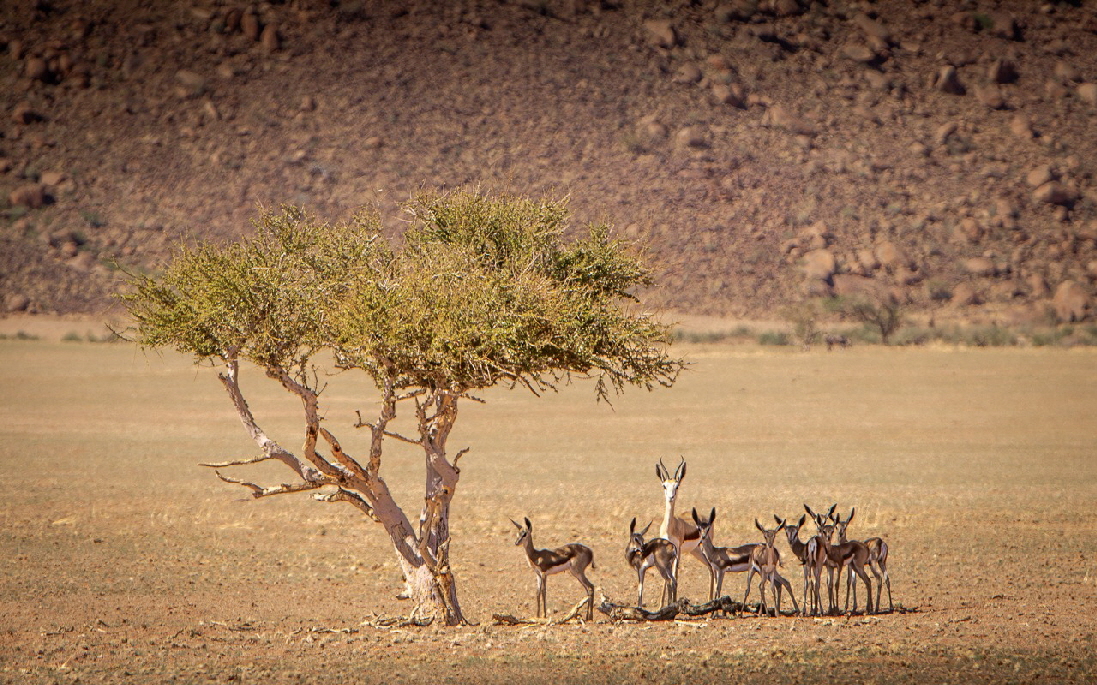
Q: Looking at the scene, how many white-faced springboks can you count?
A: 1